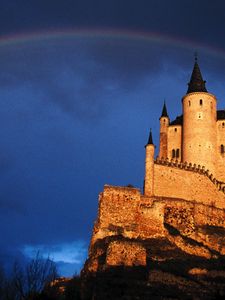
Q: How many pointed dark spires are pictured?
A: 3